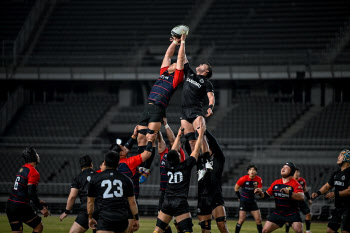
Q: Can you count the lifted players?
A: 2